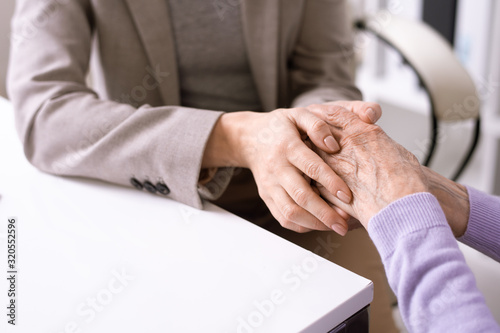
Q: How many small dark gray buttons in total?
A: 3